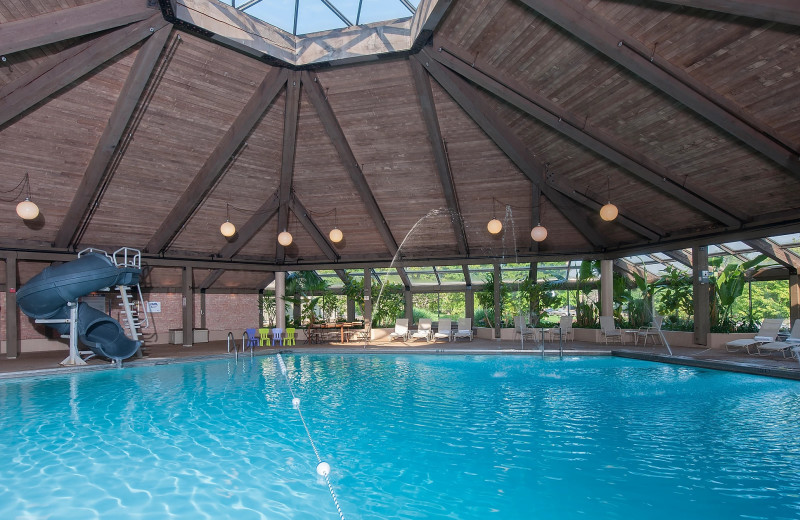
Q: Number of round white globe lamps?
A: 7